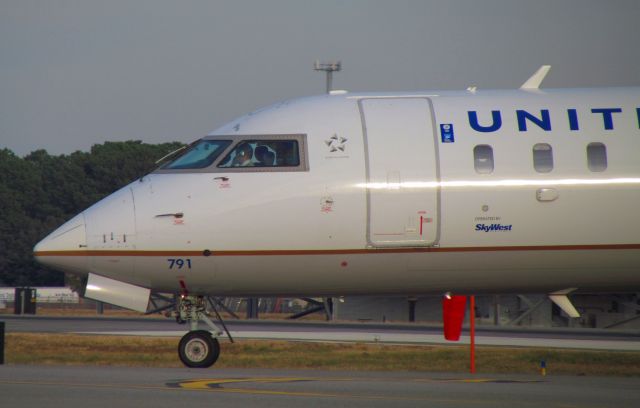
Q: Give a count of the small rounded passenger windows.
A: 3